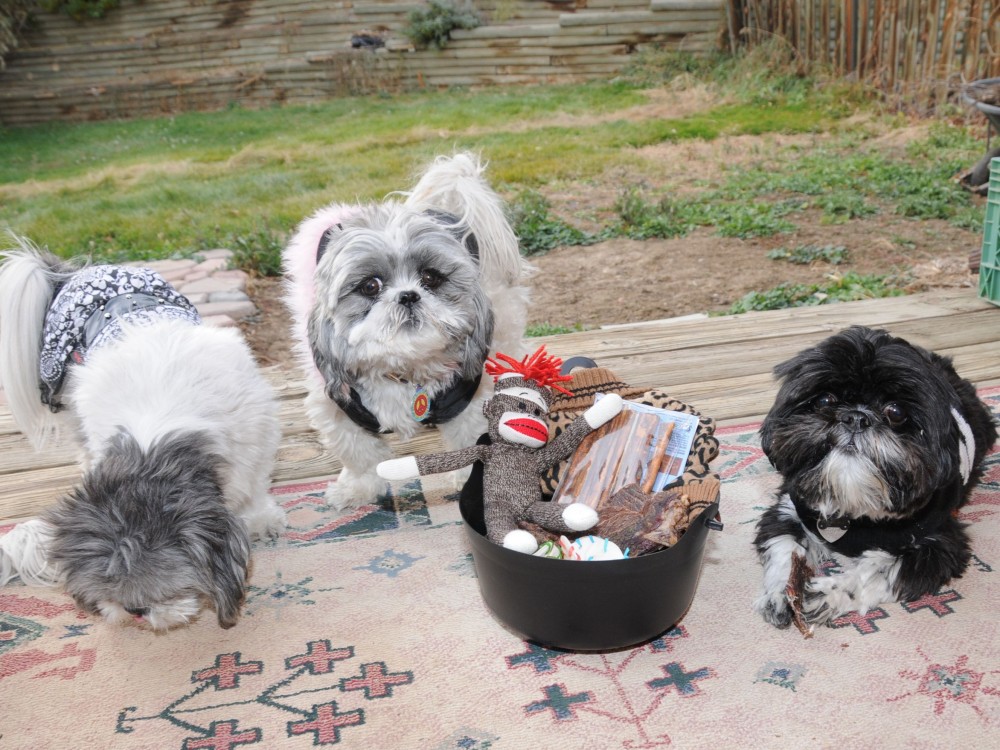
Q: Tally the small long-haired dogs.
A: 3